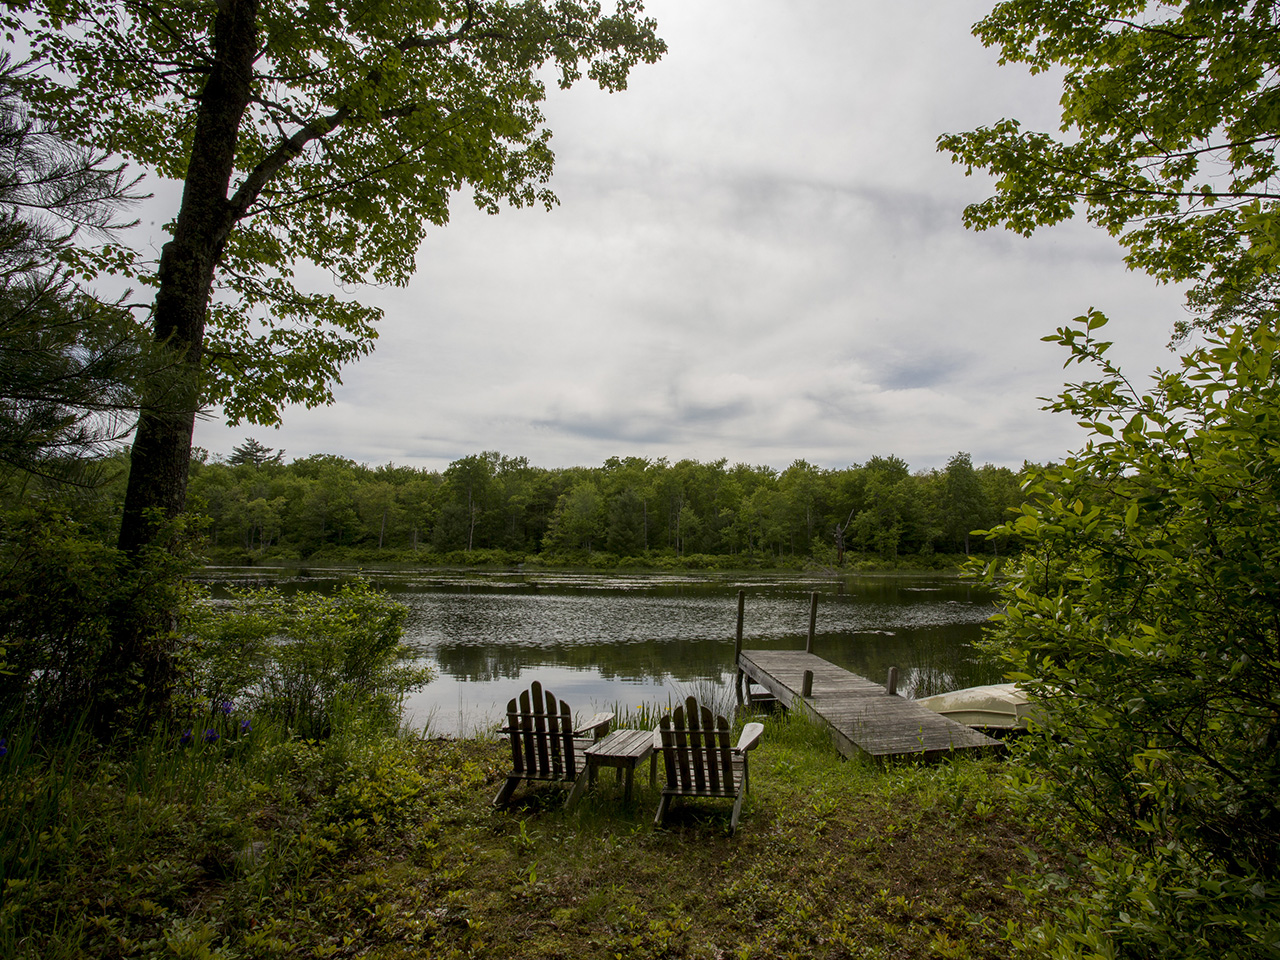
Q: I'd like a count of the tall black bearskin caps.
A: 0